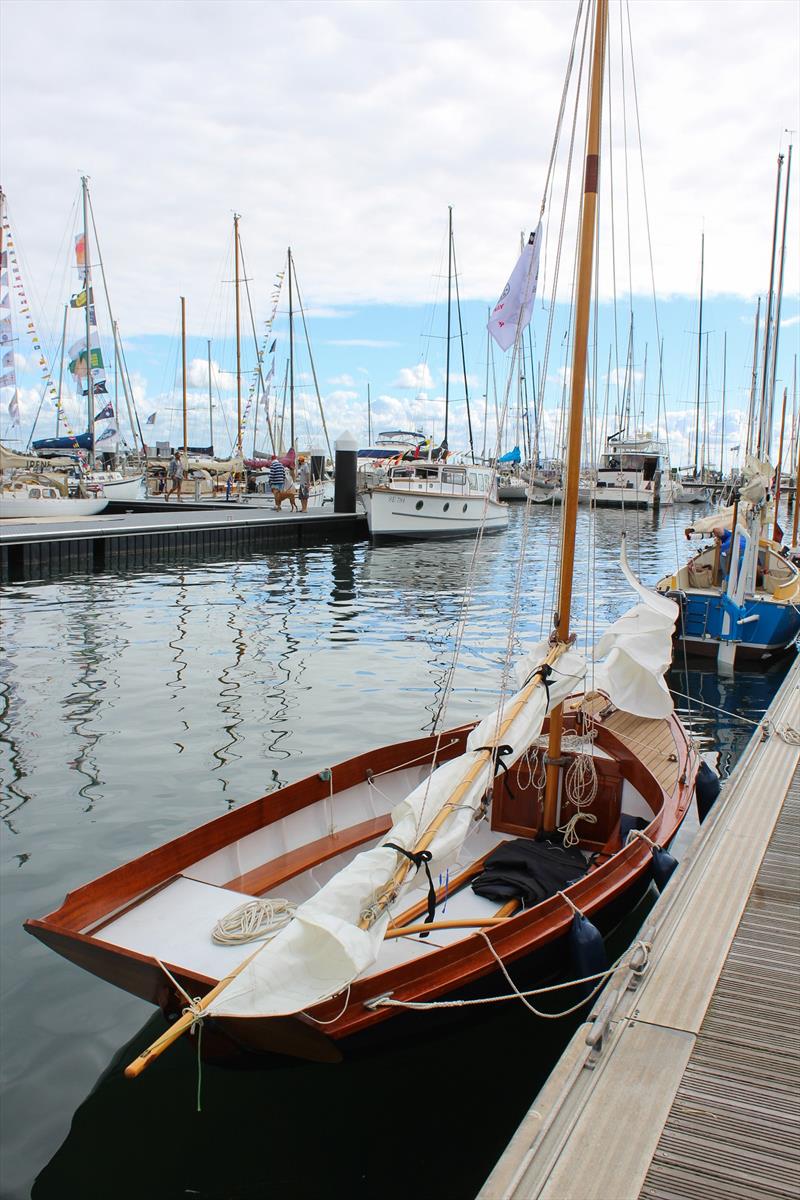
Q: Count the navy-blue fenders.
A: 3